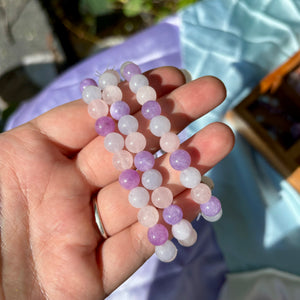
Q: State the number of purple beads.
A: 11